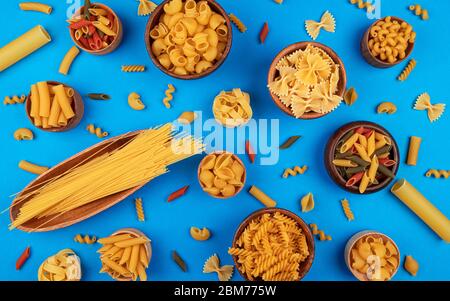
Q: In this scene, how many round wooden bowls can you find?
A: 10